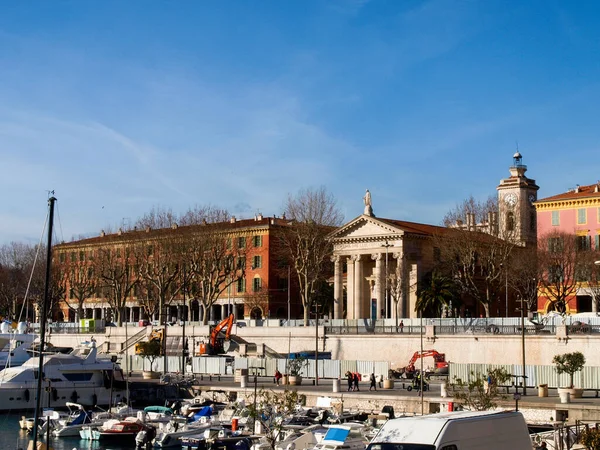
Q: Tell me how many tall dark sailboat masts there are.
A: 1